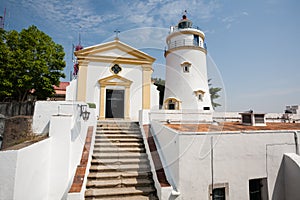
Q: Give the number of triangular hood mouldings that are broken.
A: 0